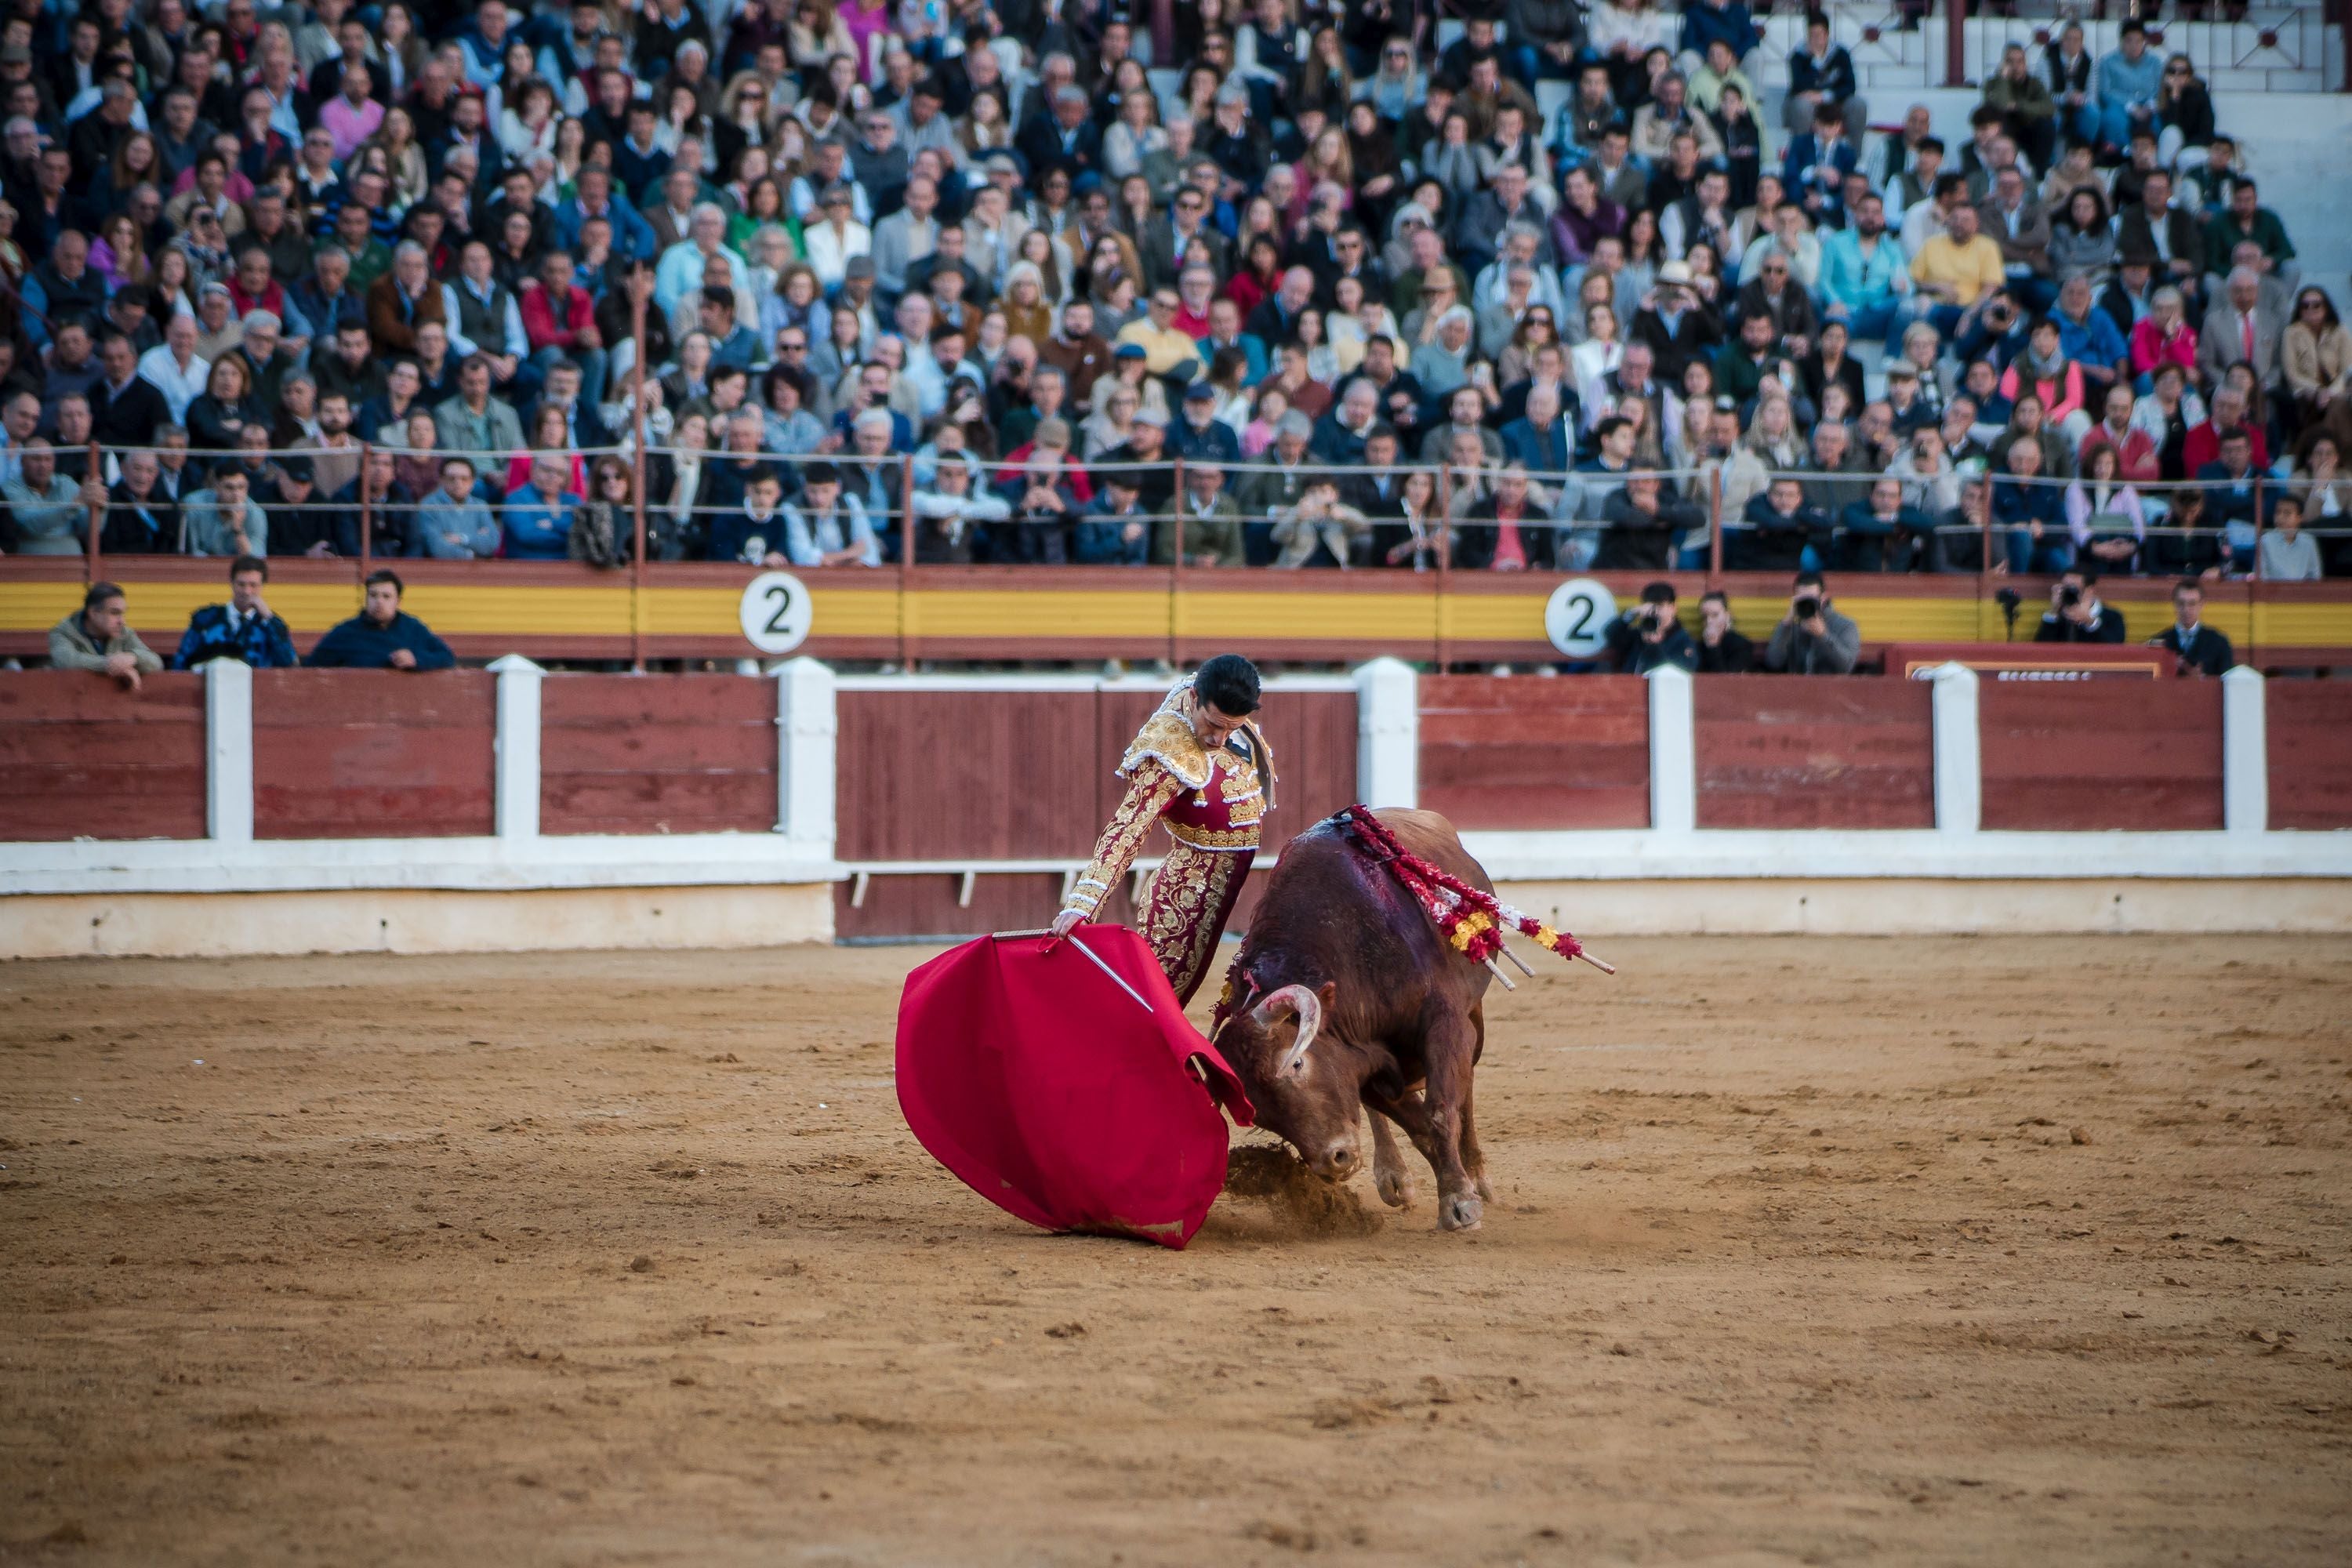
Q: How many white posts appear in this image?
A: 7